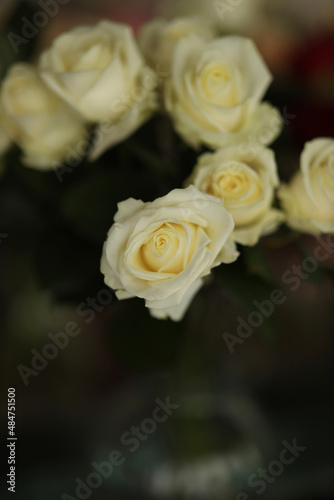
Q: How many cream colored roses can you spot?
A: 7